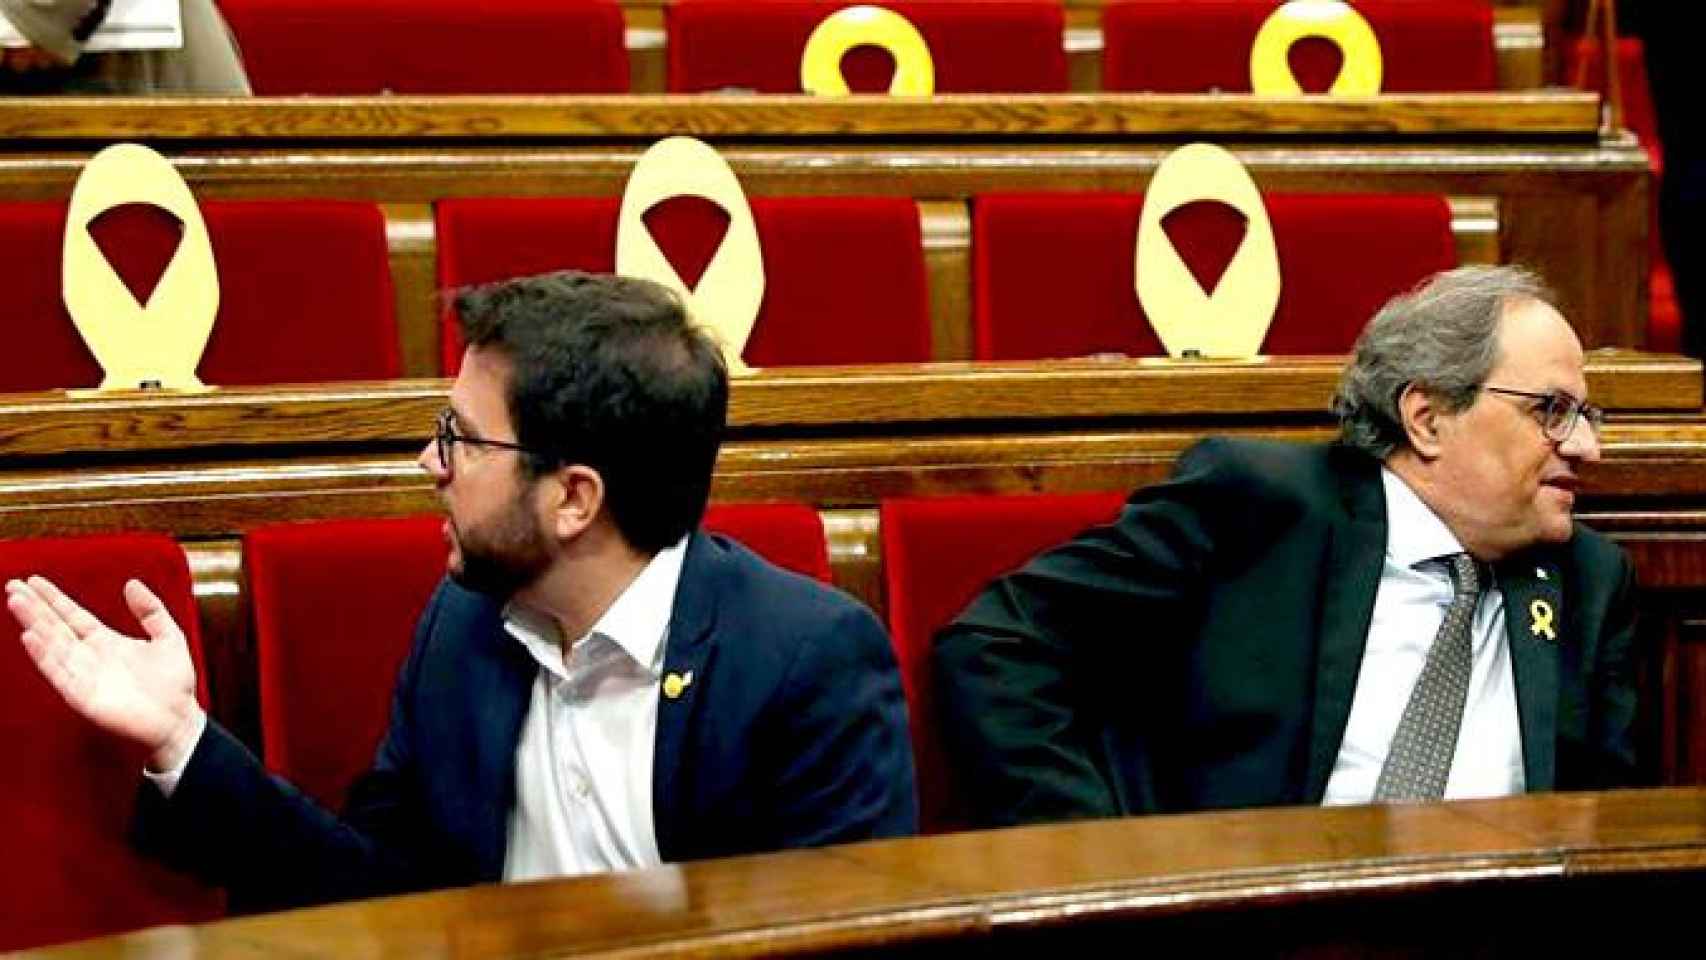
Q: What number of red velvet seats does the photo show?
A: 9